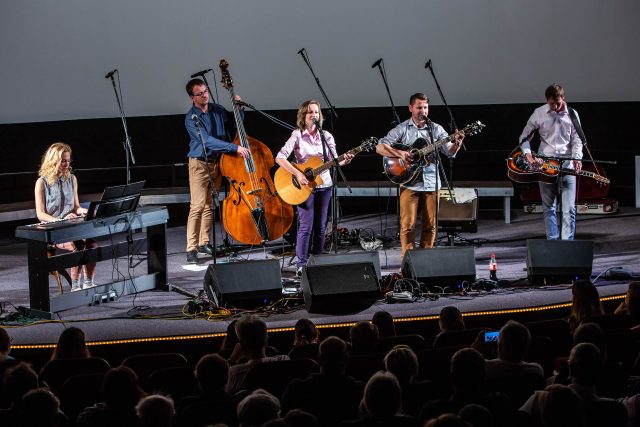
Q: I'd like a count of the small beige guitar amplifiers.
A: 1